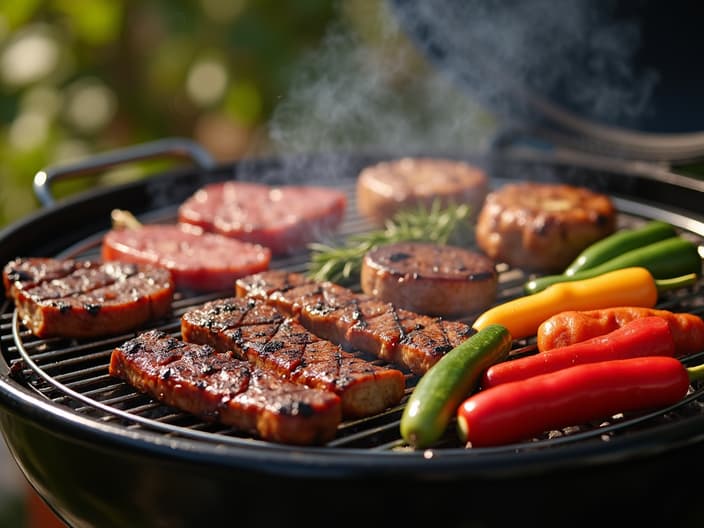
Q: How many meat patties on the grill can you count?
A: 3